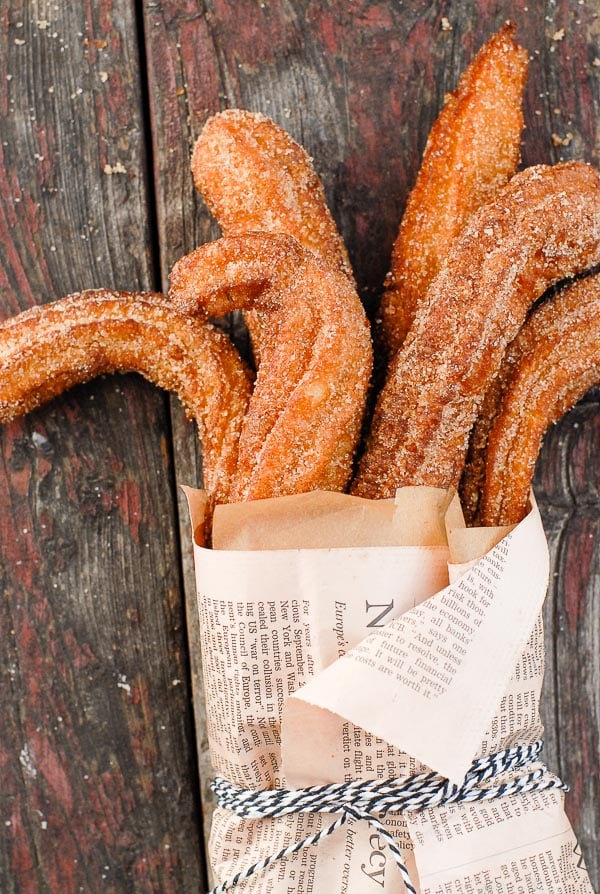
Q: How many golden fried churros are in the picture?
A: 6